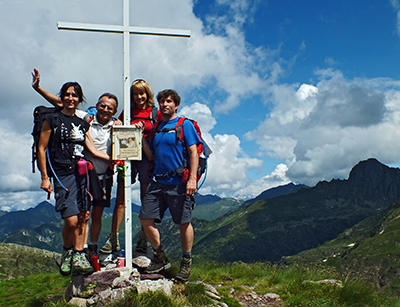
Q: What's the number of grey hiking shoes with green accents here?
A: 2